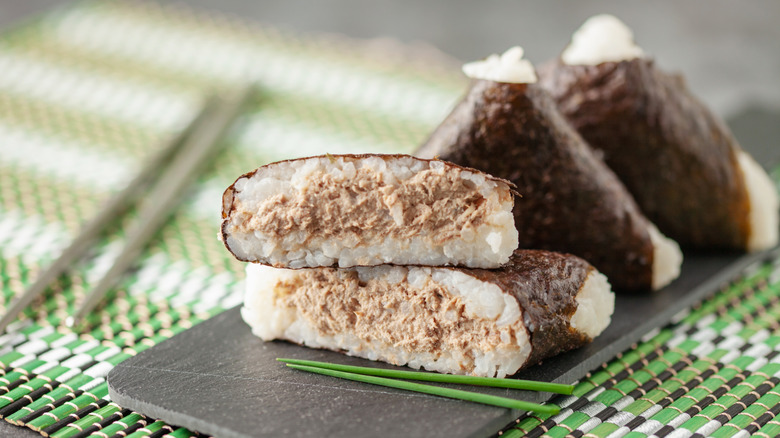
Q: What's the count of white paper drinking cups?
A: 0